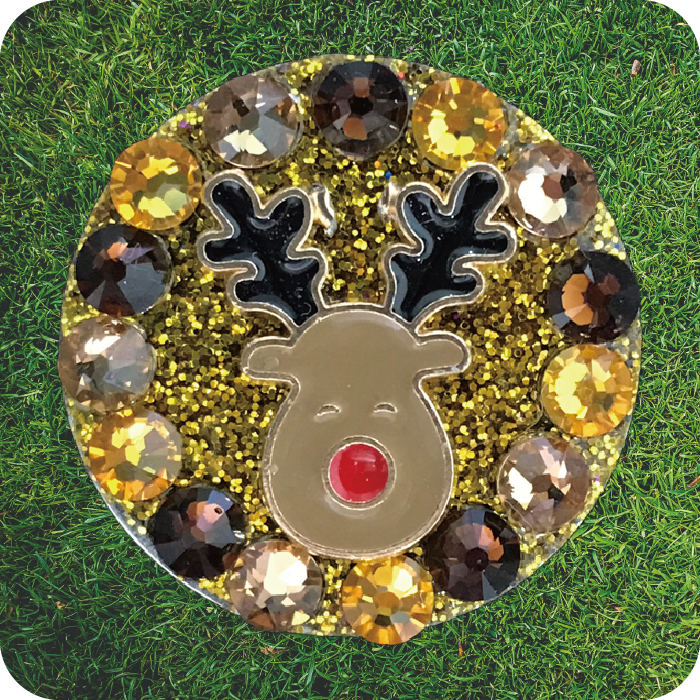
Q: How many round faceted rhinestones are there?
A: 15